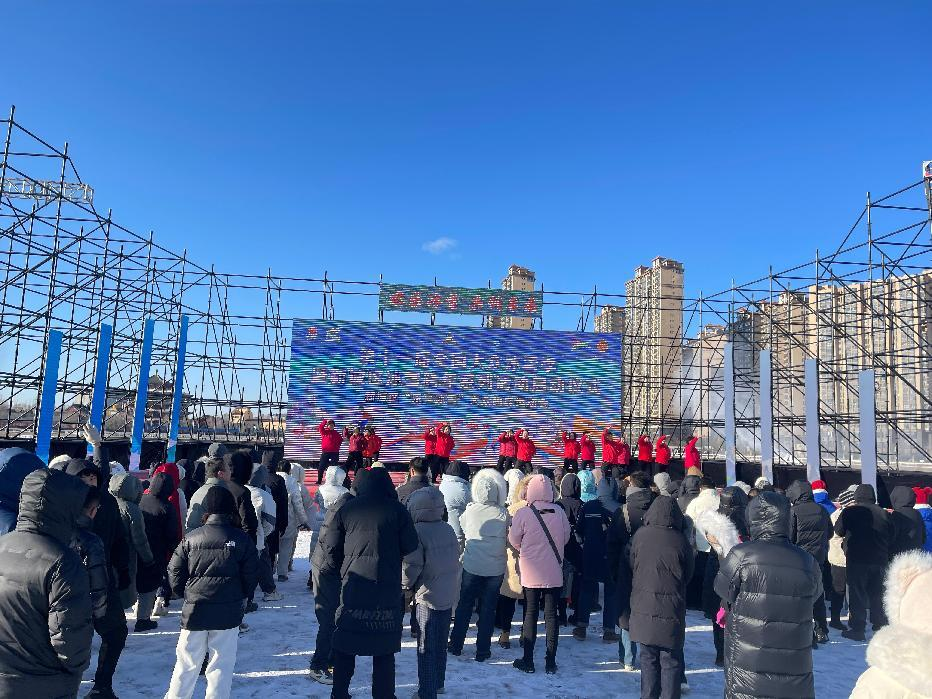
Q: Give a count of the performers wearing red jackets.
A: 14